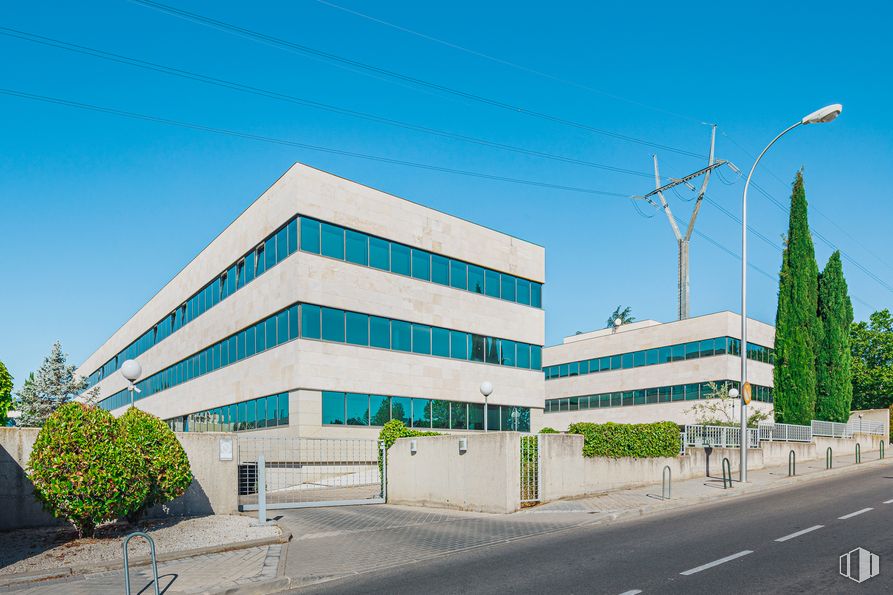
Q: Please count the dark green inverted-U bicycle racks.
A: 7